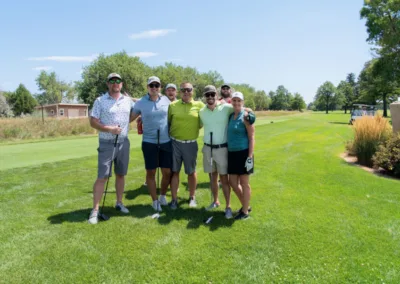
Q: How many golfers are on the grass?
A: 7